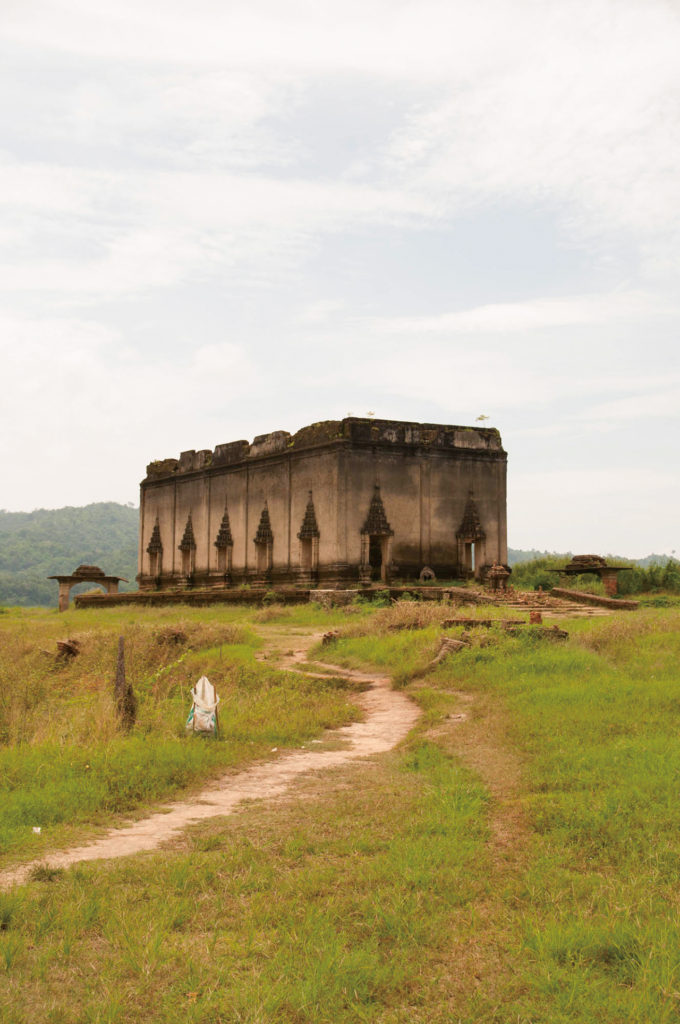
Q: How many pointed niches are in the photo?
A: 7